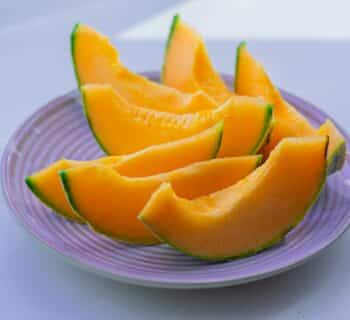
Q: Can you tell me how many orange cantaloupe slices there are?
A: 7